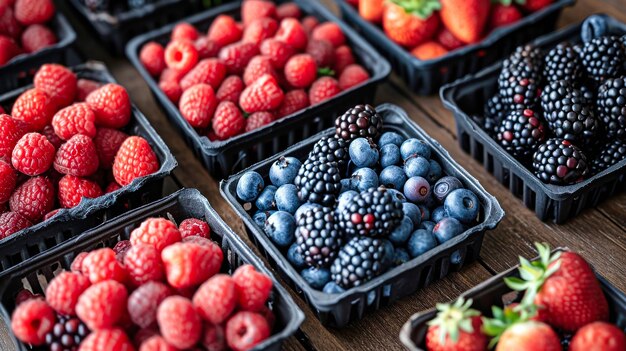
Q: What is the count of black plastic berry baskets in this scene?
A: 9